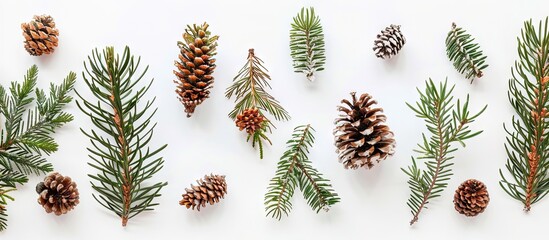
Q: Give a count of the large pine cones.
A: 2